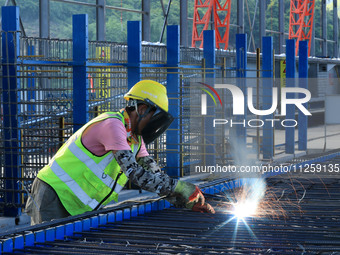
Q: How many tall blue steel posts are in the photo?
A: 9